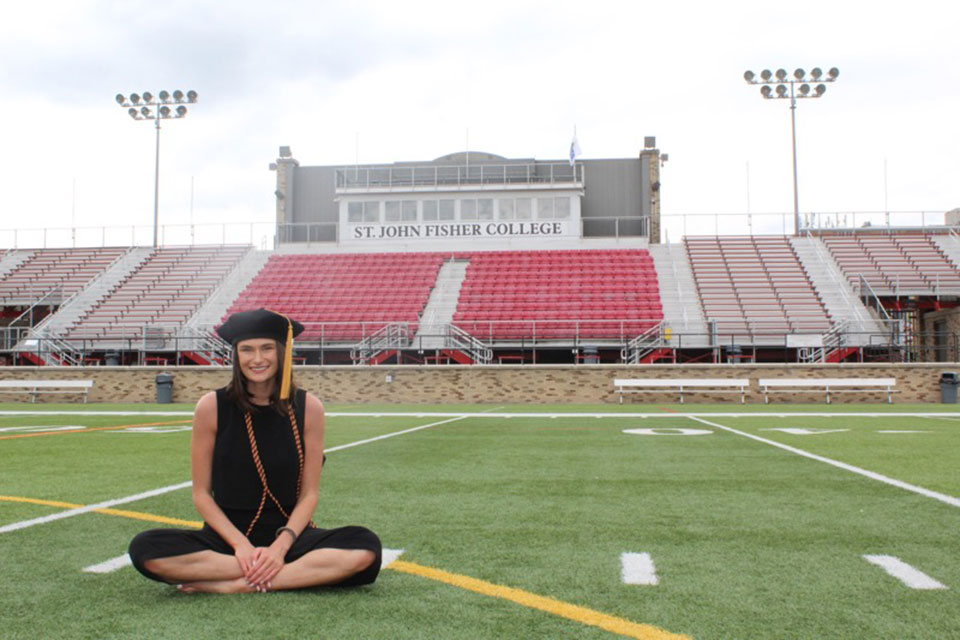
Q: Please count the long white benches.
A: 3